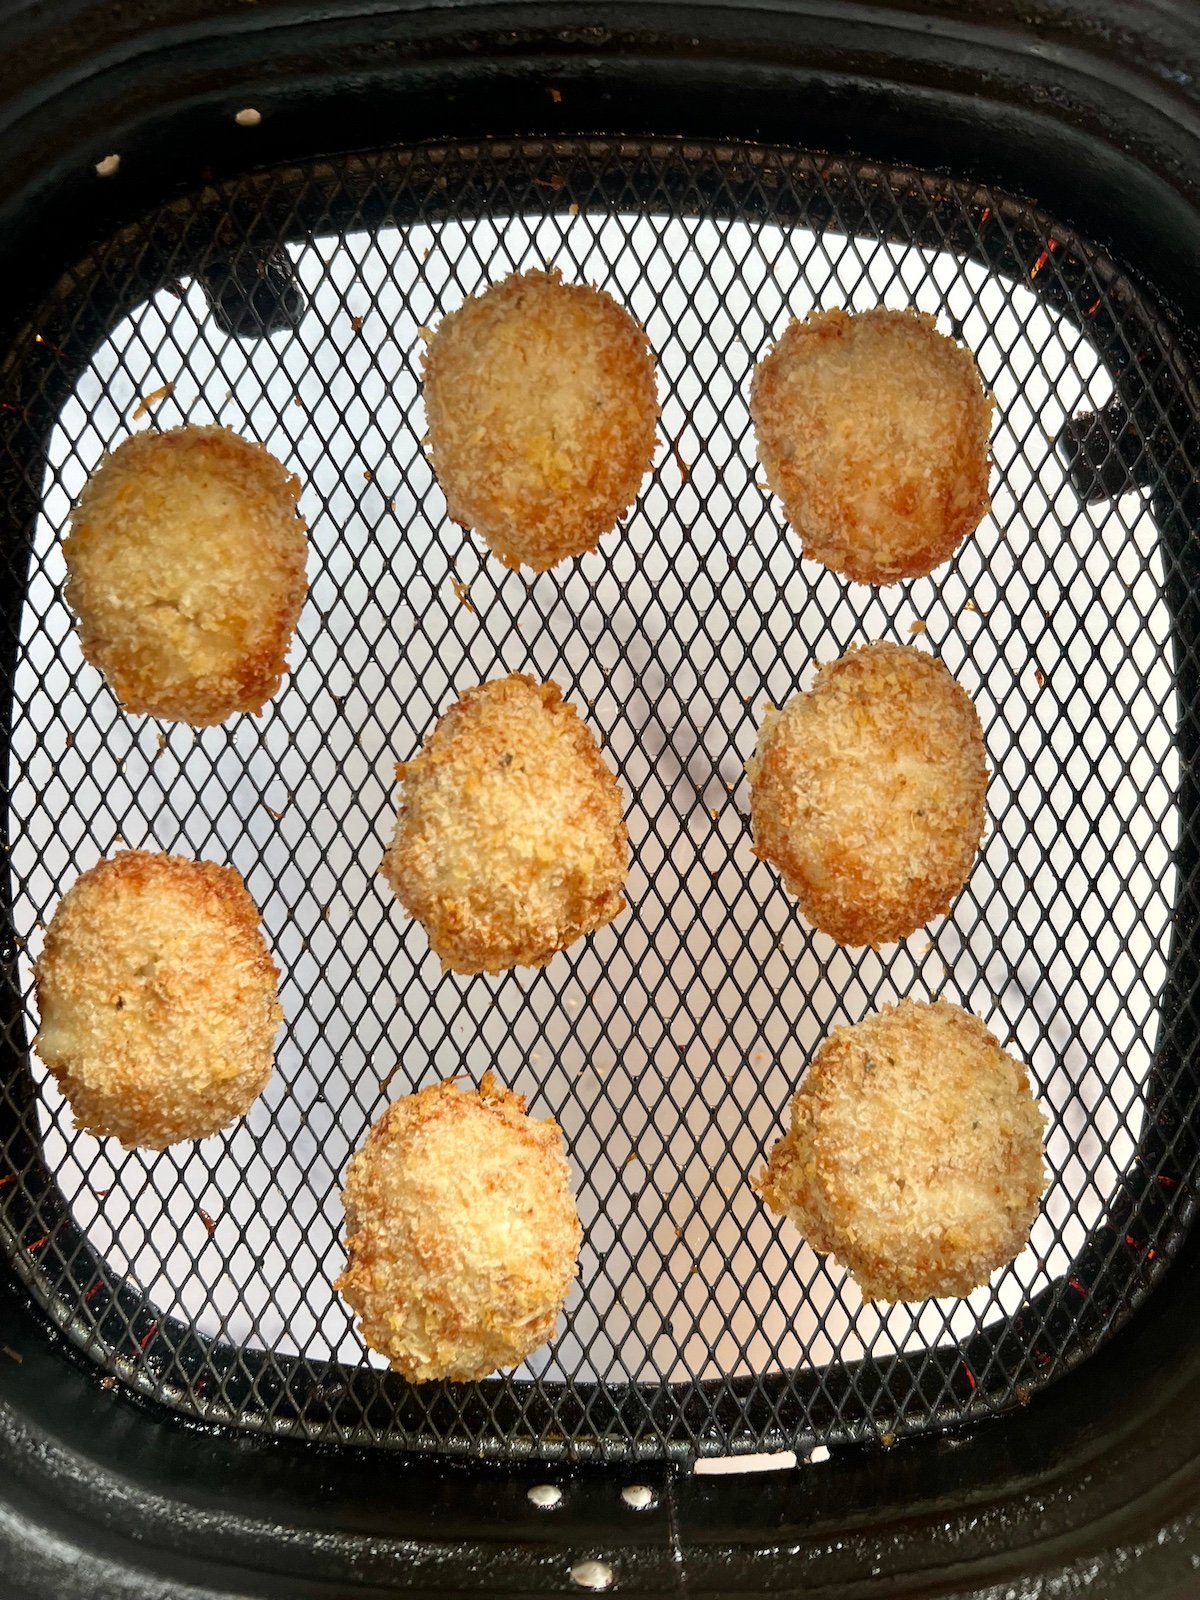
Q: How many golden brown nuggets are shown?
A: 8